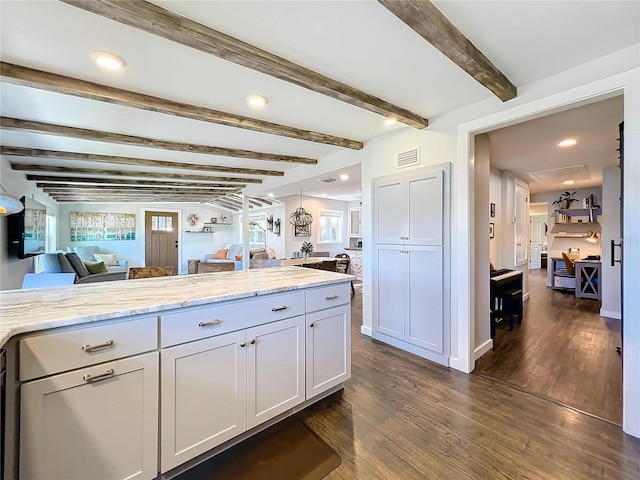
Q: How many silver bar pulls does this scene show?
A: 5